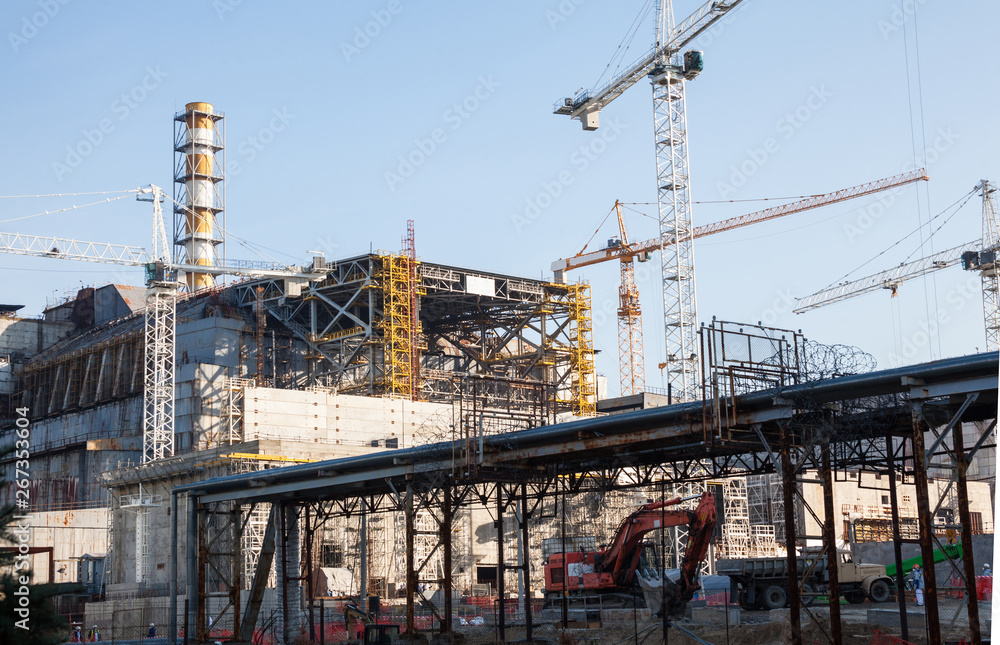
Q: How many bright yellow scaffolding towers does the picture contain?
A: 2